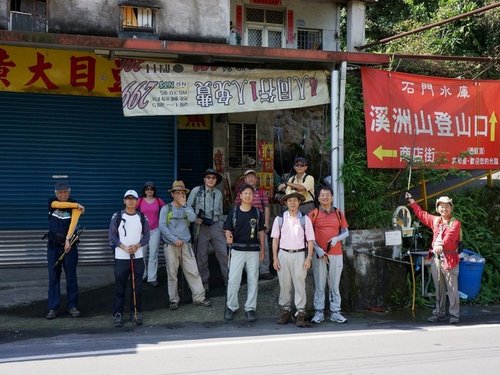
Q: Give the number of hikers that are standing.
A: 11